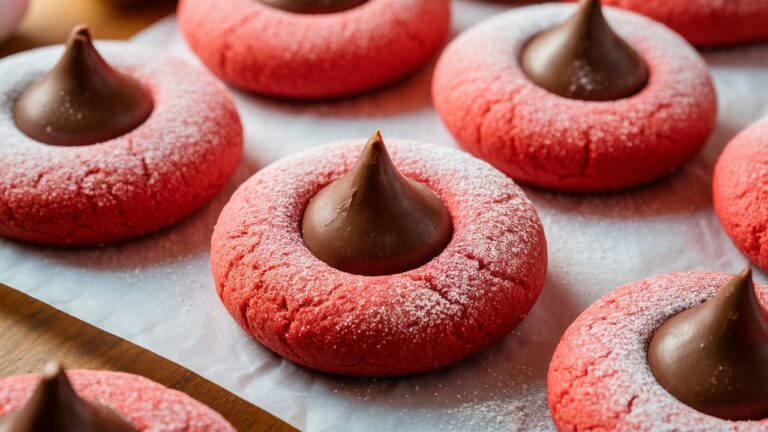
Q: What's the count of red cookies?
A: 8